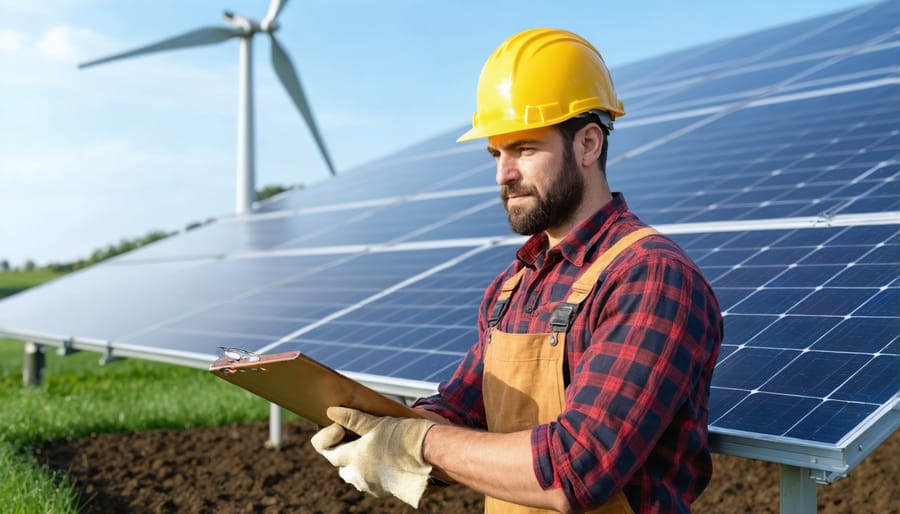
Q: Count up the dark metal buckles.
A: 2